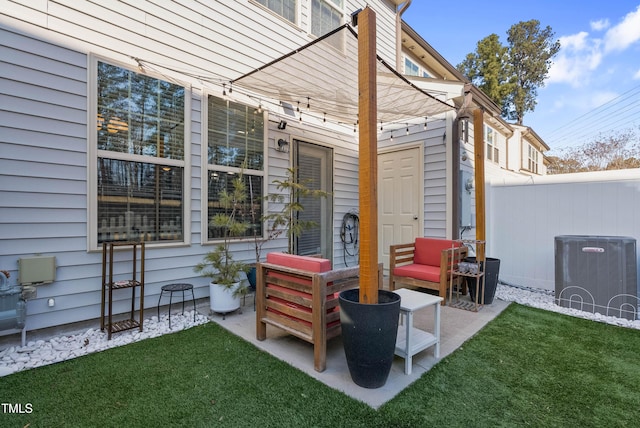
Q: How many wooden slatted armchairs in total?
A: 2